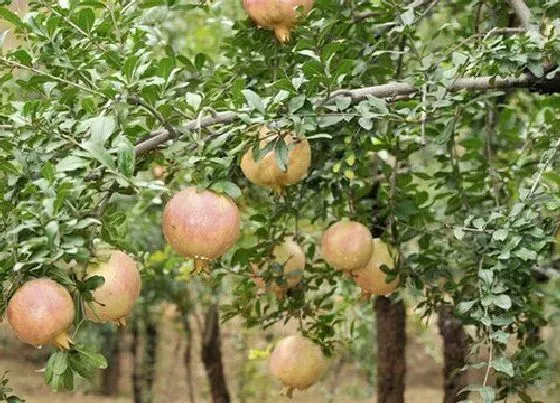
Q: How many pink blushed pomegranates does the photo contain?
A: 9